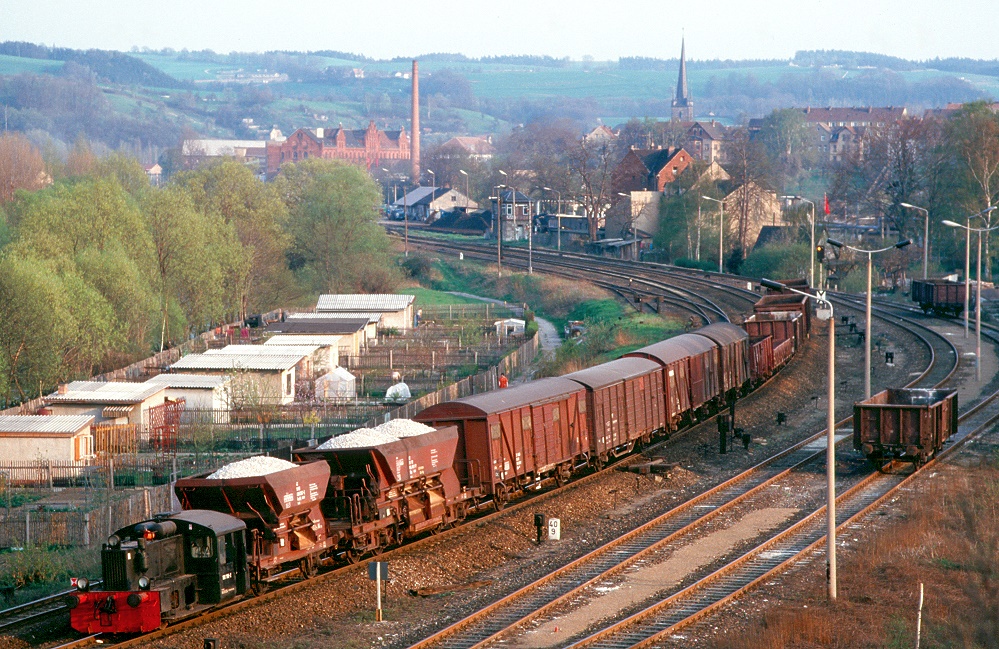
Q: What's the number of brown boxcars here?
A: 4